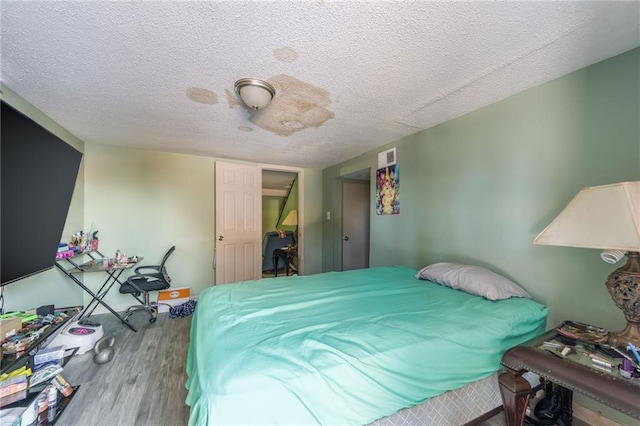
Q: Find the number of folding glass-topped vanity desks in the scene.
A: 1